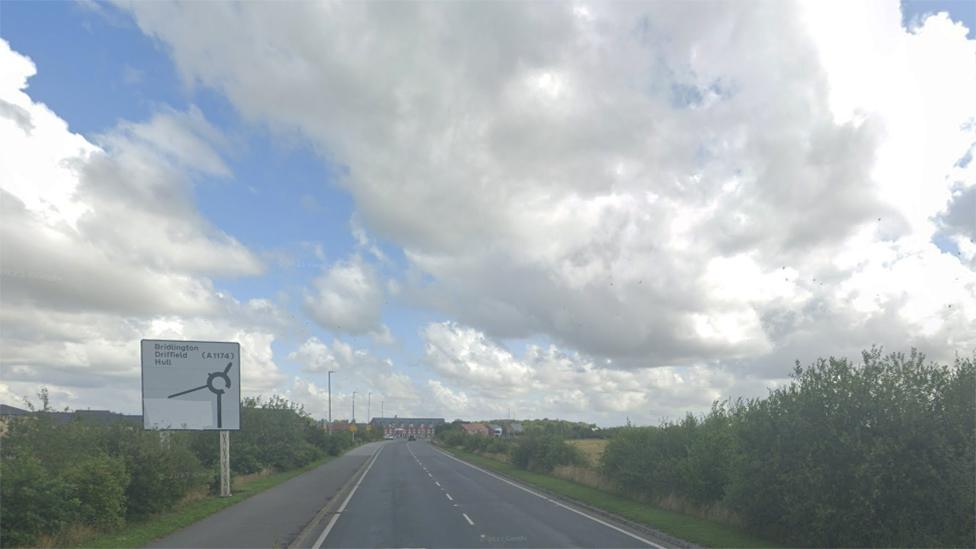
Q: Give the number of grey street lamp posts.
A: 4